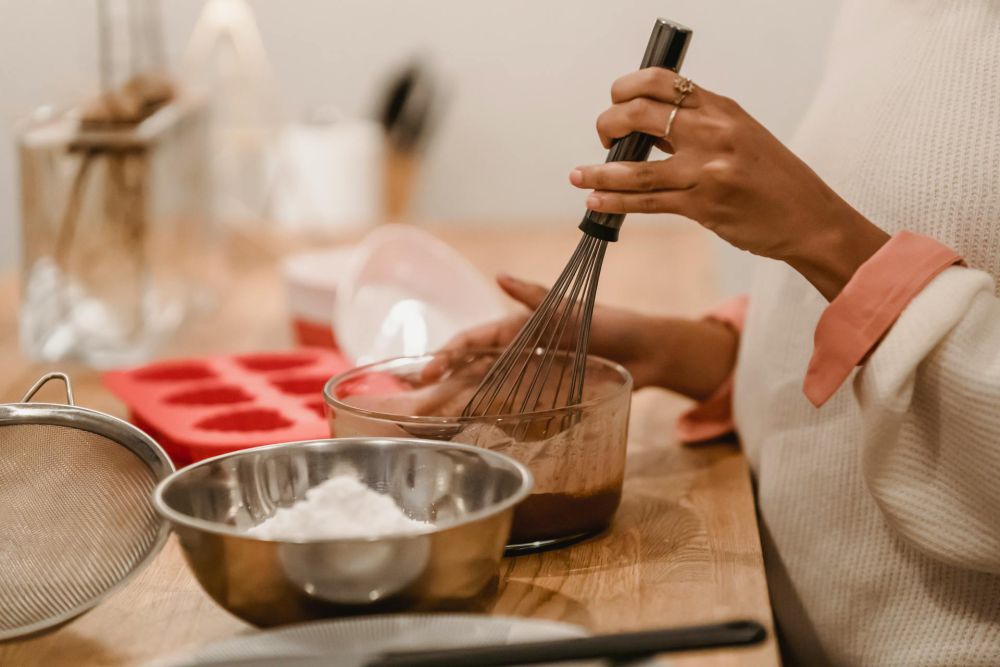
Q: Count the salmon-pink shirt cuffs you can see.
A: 2